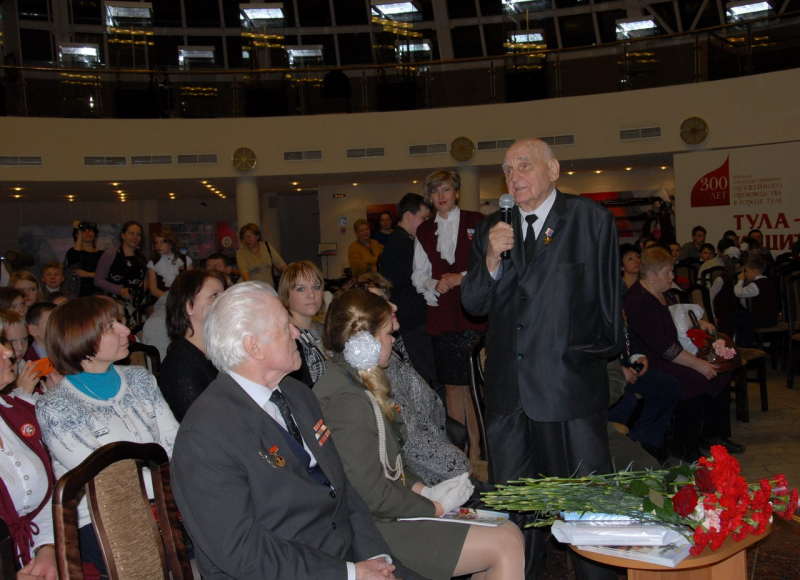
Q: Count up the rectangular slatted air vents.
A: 10